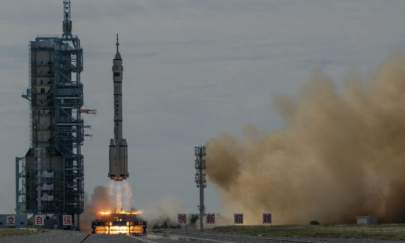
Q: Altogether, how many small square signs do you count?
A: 7